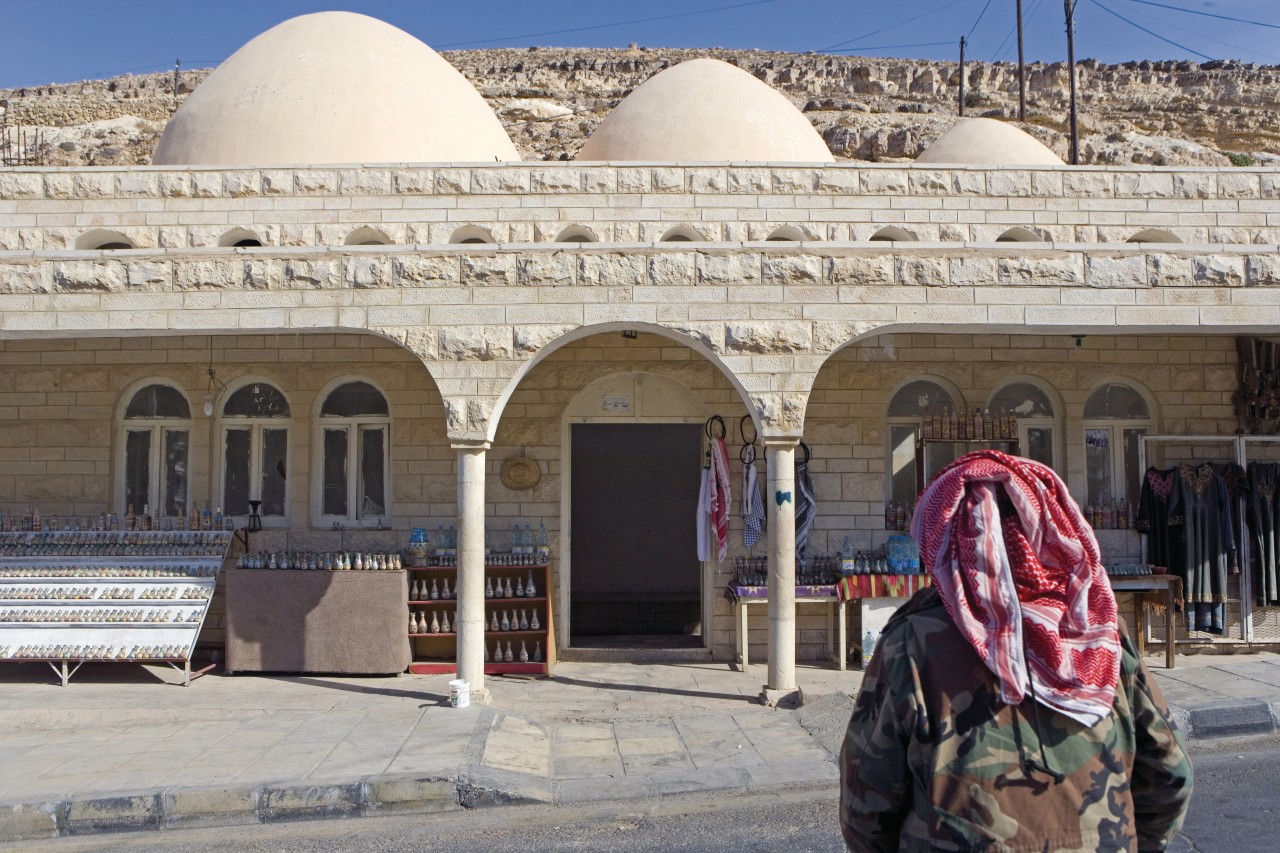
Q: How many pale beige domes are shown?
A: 3